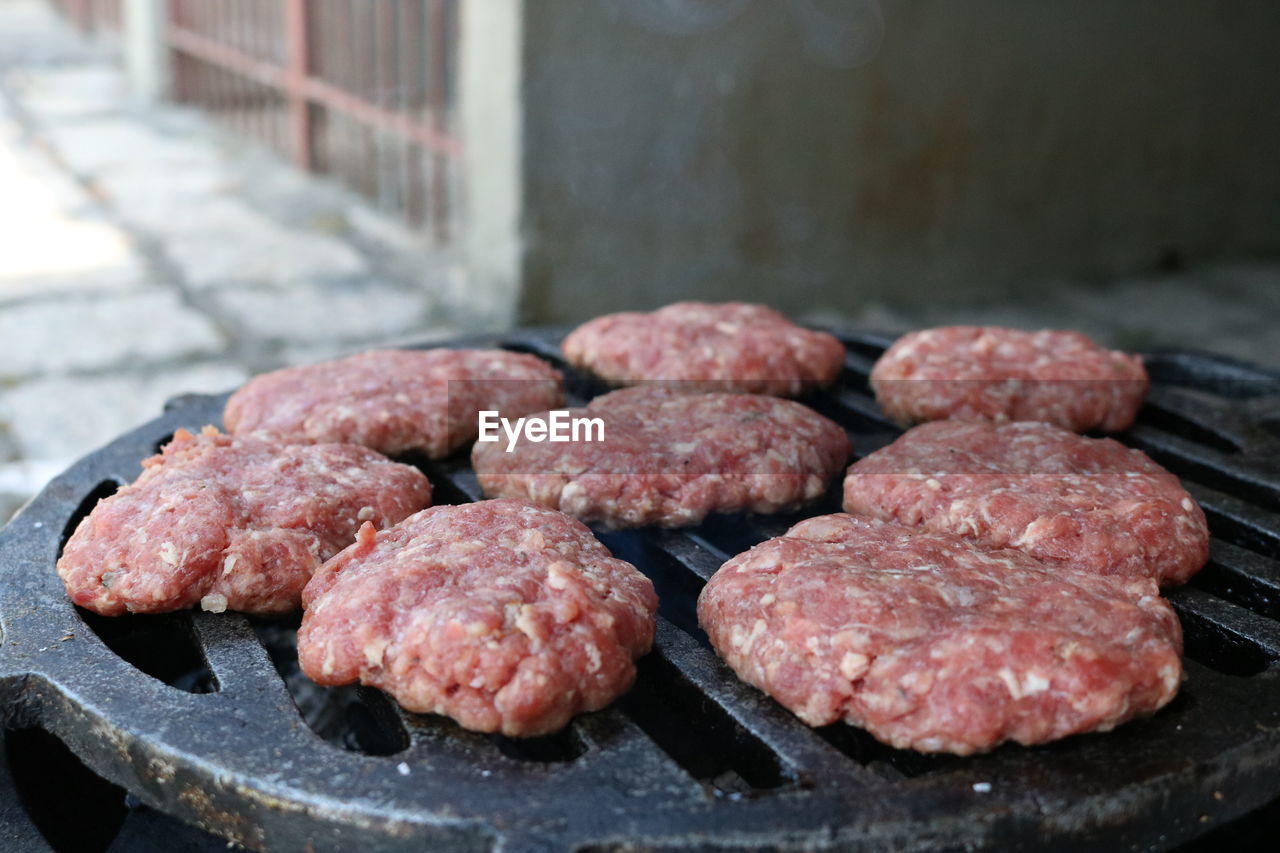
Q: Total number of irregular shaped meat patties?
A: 8